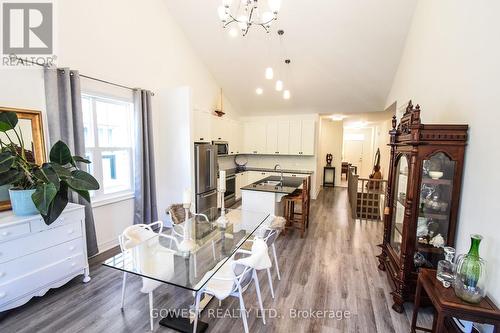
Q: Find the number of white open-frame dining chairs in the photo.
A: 4